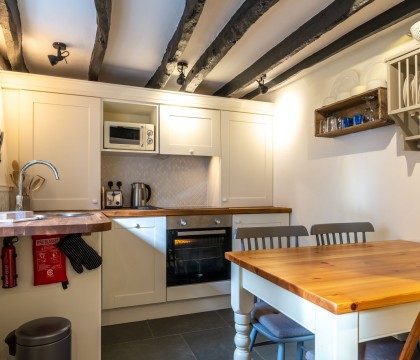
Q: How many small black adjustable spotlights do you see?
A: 3